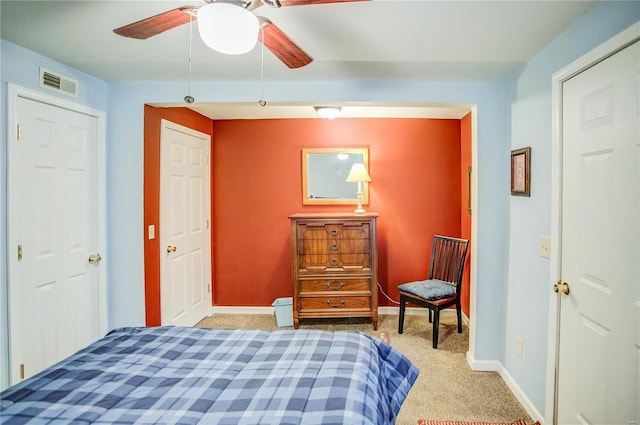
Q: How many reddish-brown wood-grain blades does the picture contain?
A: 3